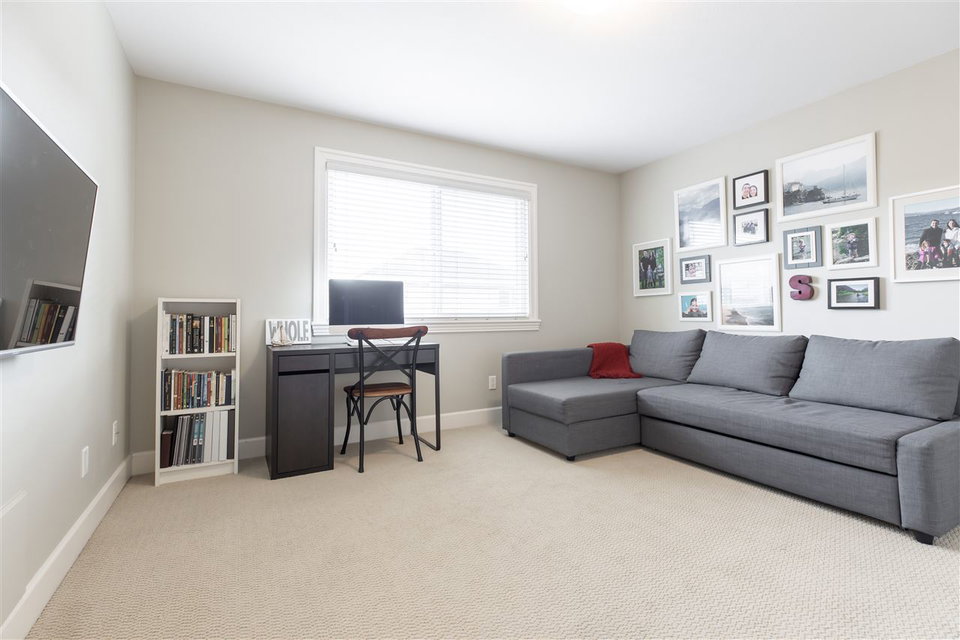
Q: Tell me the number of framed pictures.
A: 12